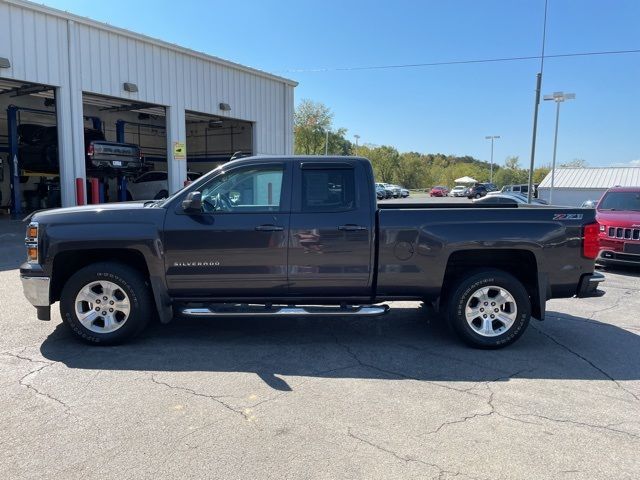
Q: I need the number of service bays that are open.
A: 3